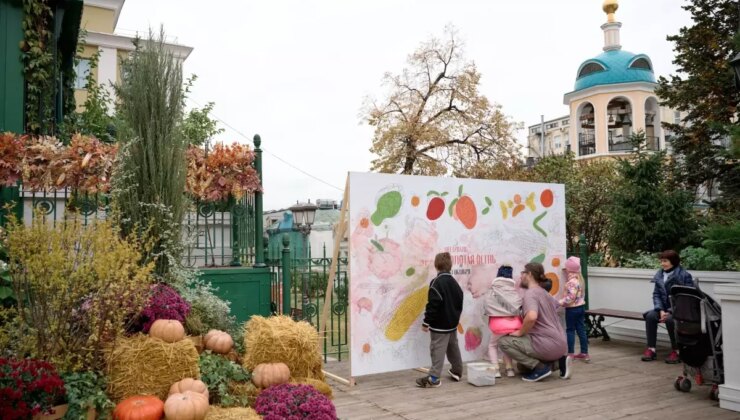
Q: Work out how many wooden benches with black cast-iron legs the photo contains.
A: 1